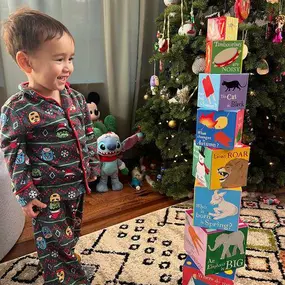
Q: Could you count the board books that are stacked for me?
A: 8